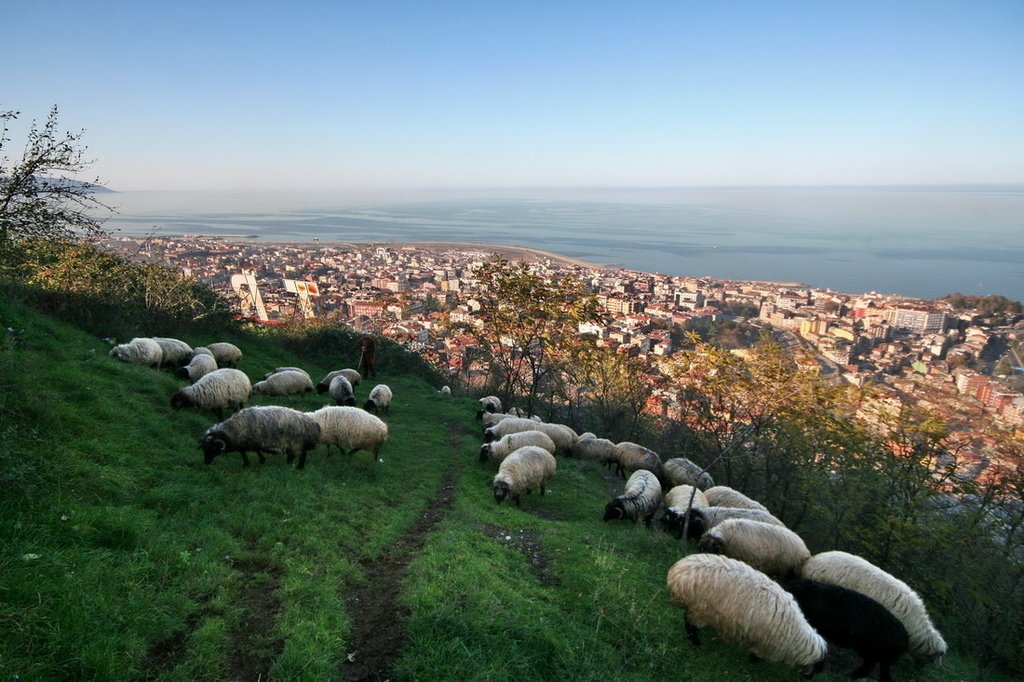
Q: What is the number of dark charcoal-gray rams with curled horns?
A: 1